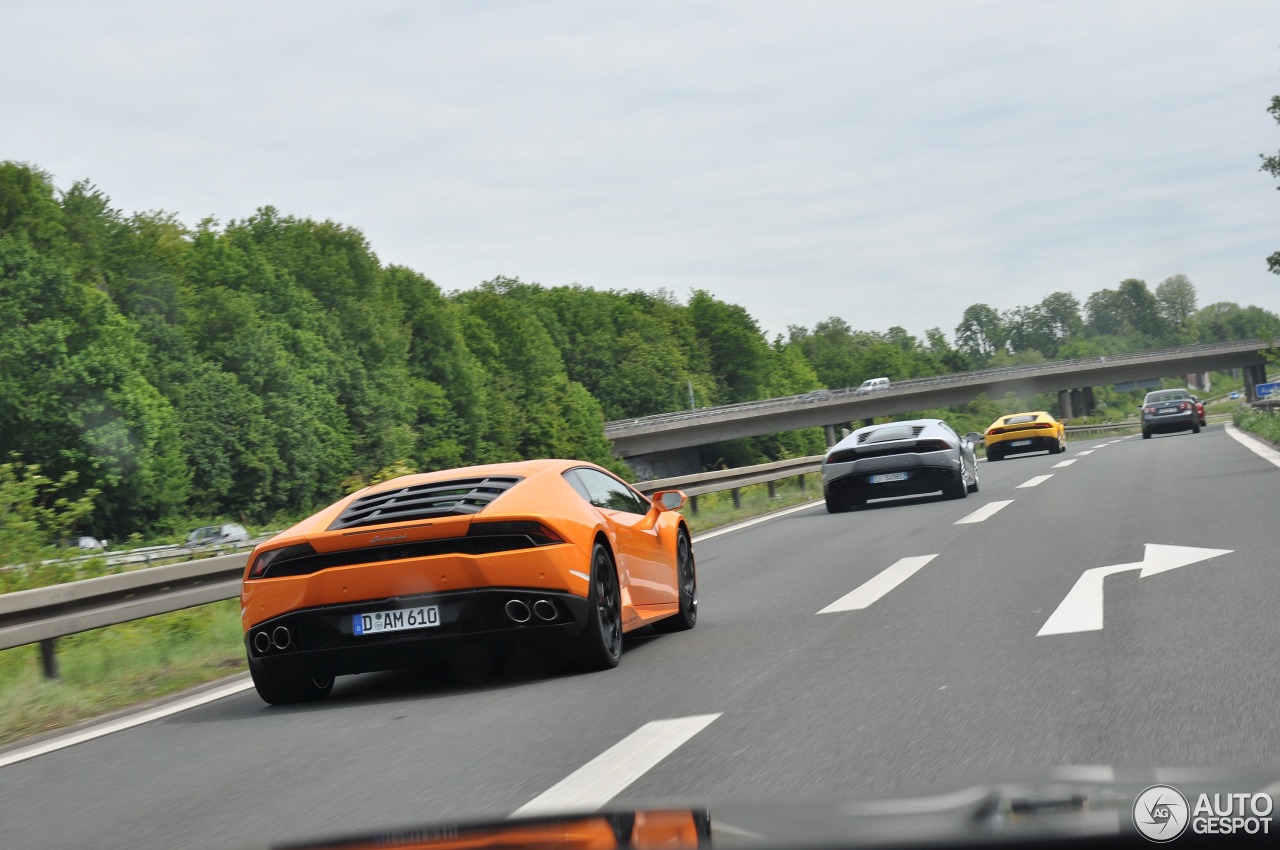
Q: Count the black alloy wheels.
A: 2